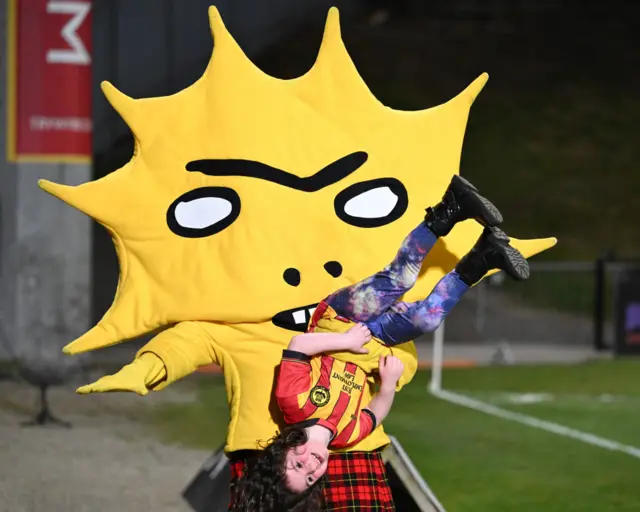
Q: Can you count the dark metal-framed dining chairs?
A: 0